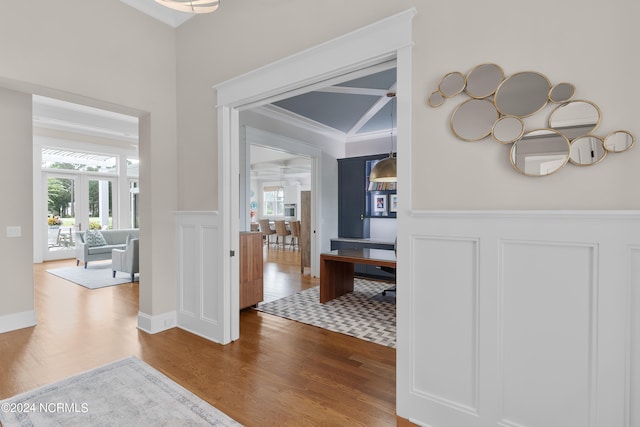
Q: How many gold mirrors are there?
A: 11